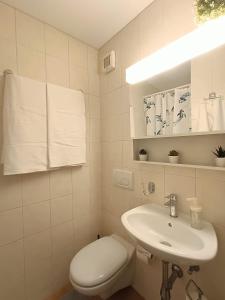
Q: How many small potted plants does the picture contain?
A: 3